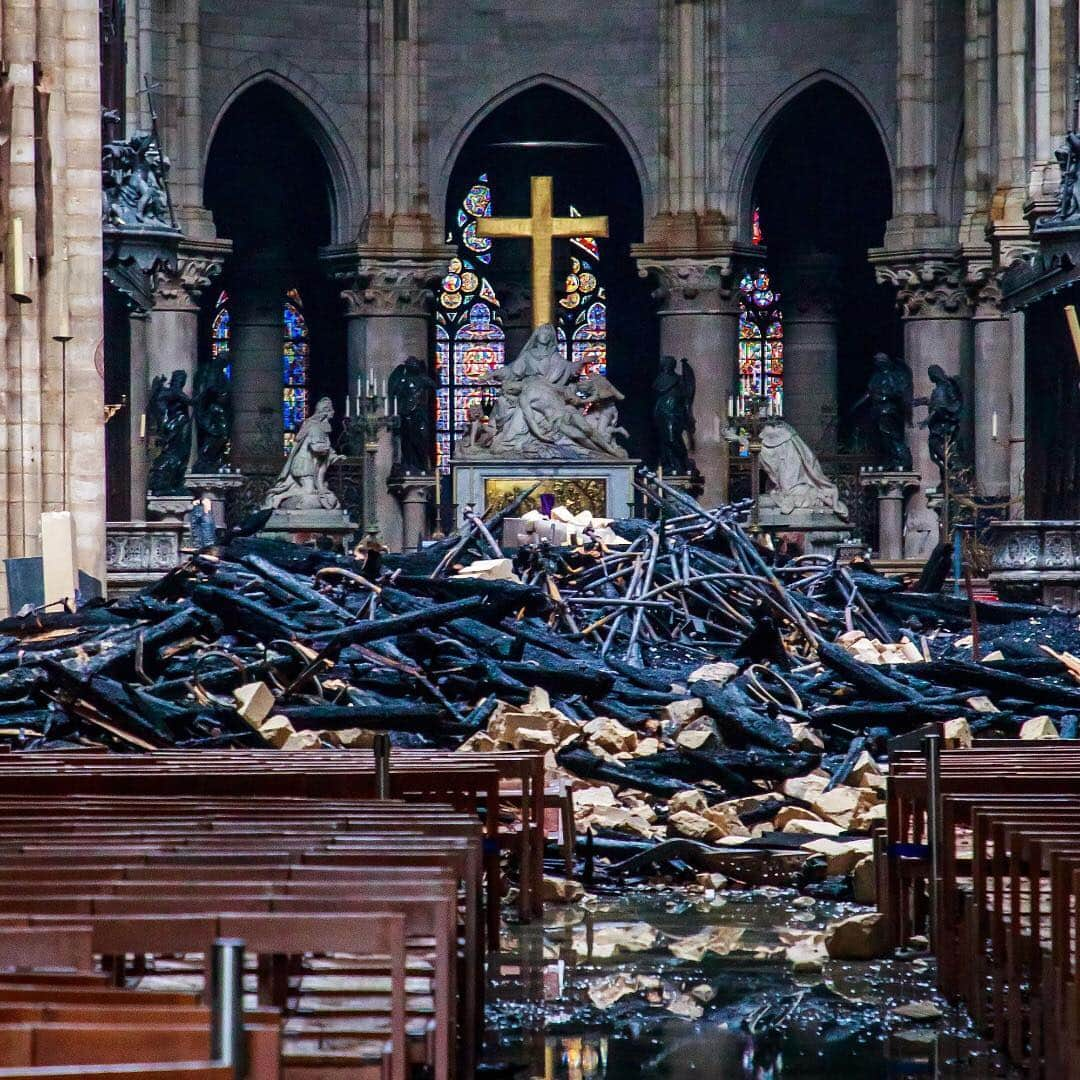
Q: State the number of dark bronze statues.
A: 6